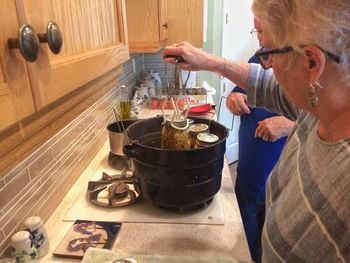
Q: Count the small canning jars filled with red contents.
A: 4